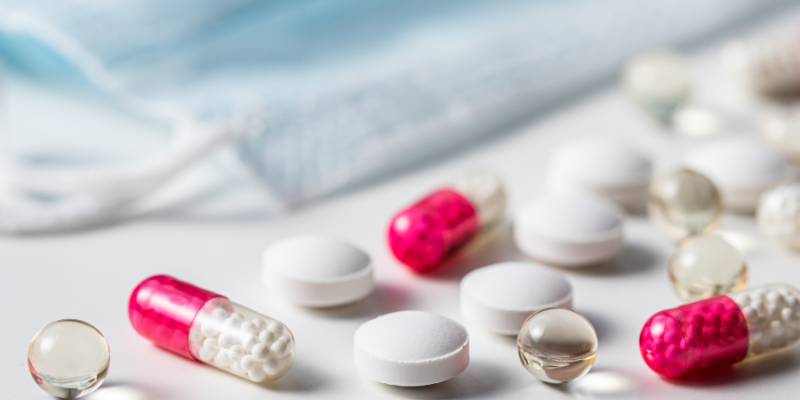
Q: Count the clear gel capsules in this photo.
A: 5